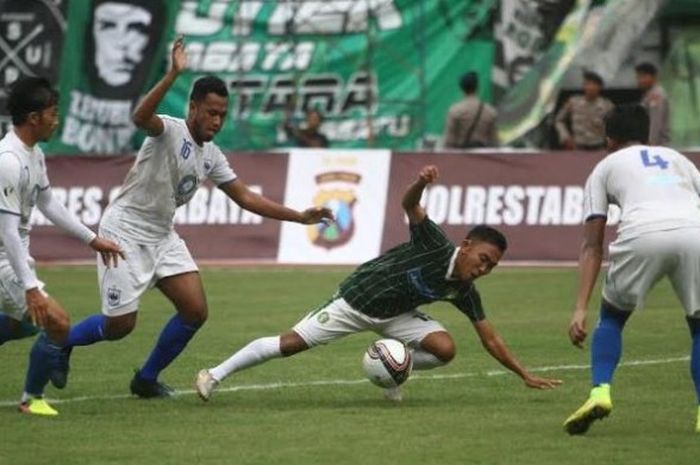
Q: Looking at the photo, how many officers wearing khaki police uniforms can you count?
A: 3